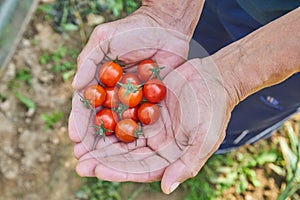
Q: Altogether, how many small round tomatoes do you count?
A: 11